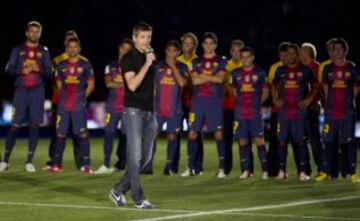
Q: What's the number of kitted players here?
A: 8